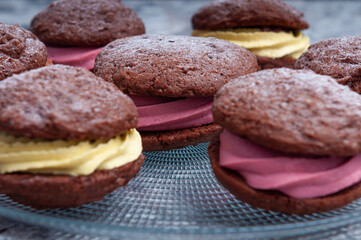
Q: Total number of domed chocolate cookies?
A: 7